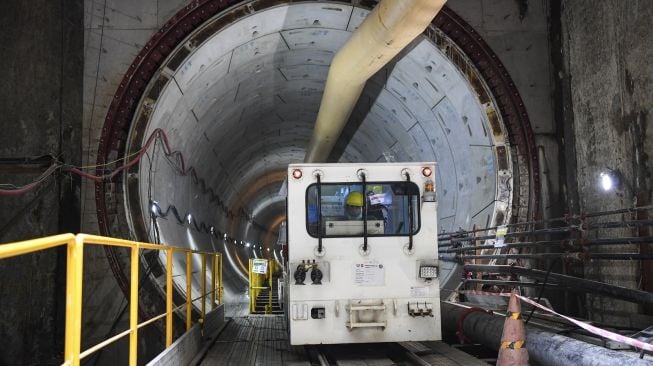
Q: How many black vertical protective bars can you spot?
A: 3